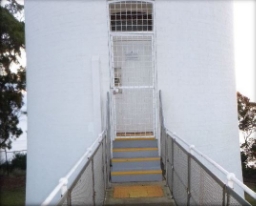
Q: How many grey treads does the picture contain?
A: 4